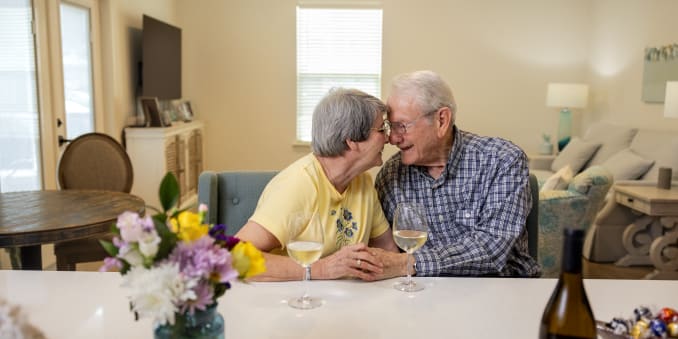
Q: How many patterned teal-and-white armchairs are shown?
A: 1